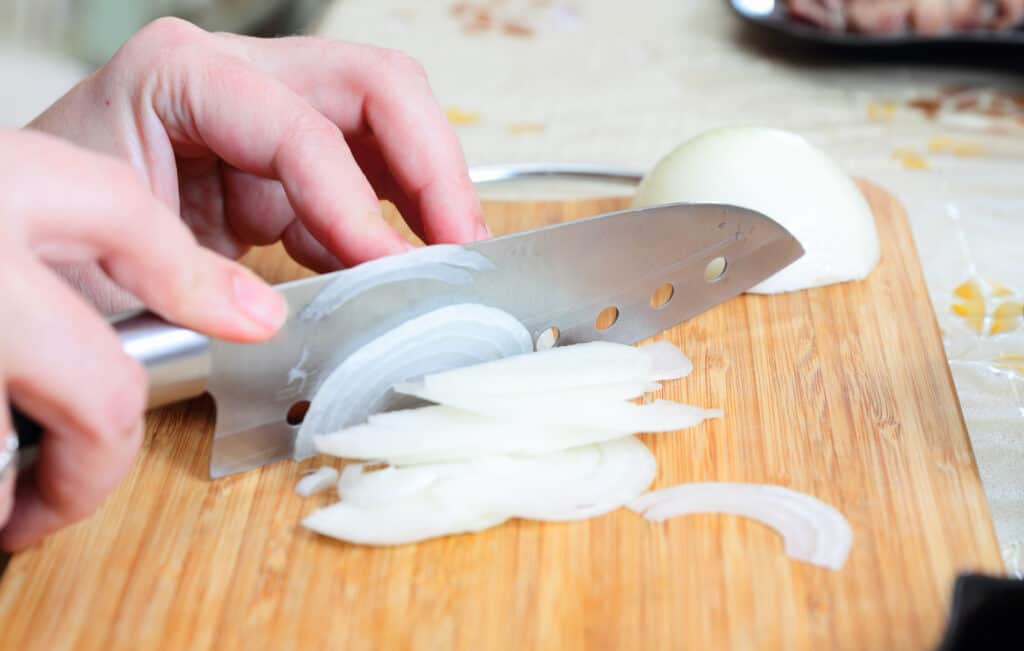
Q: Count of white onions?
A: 1